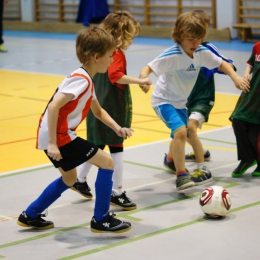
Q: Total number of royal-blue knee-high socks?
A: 2